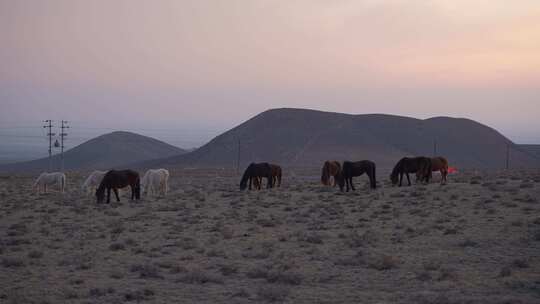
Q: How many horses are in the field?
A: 10